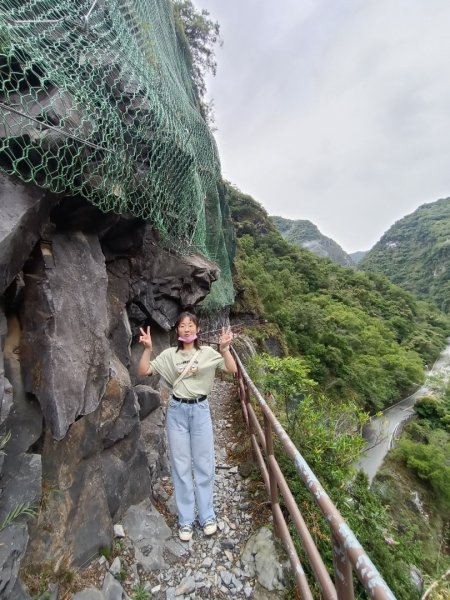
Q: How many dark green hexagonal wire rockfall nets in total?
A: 1